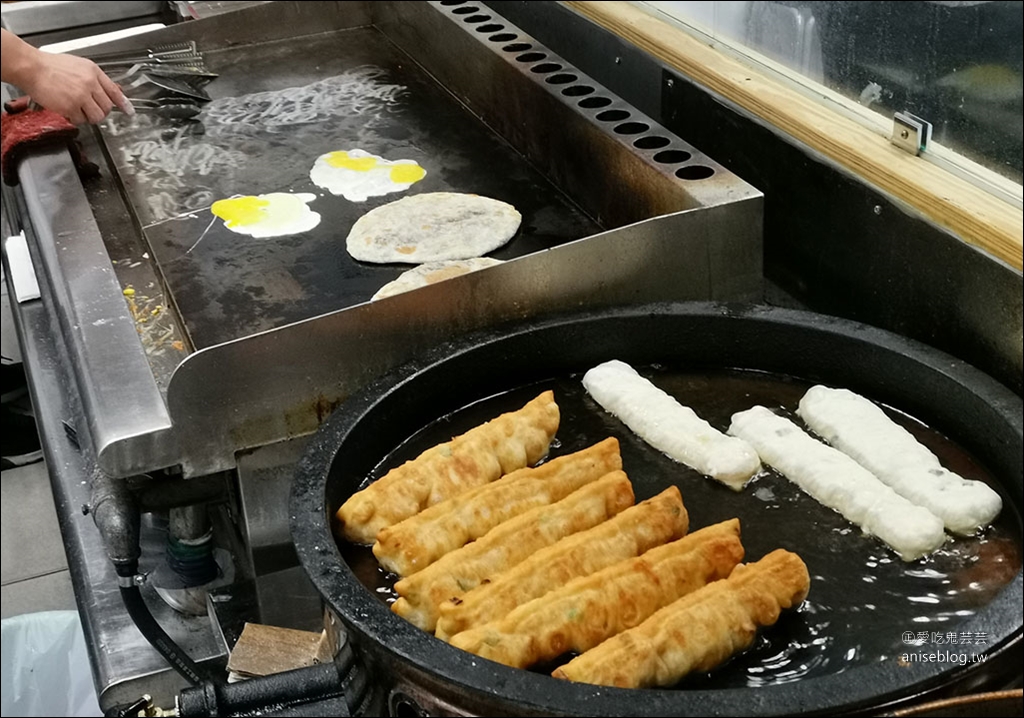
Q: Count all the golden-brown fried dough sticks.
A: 6